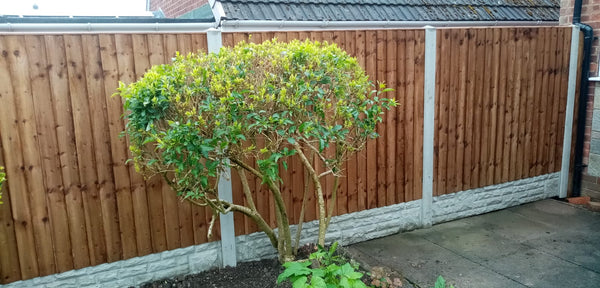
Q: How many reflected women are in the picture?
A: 0